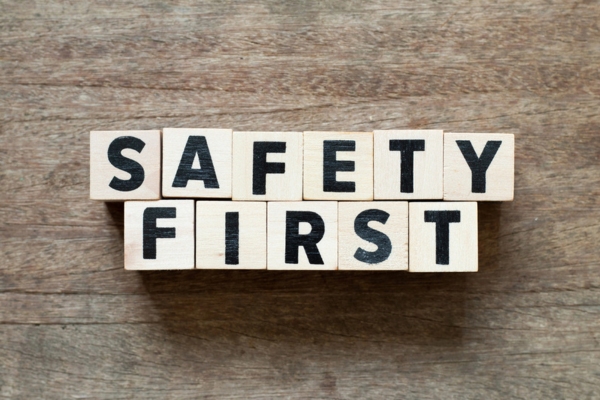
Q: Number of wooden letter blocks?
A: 11